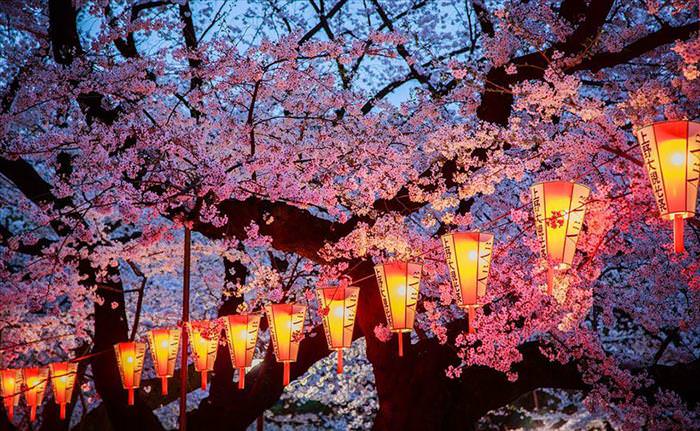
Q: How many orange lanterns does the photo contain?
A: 13